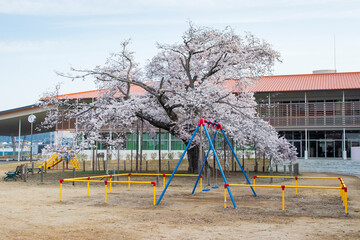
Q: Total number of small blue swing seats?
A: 2